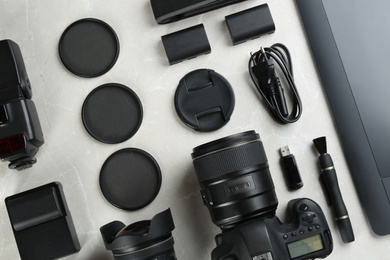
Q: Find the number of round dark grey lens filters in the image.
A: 3